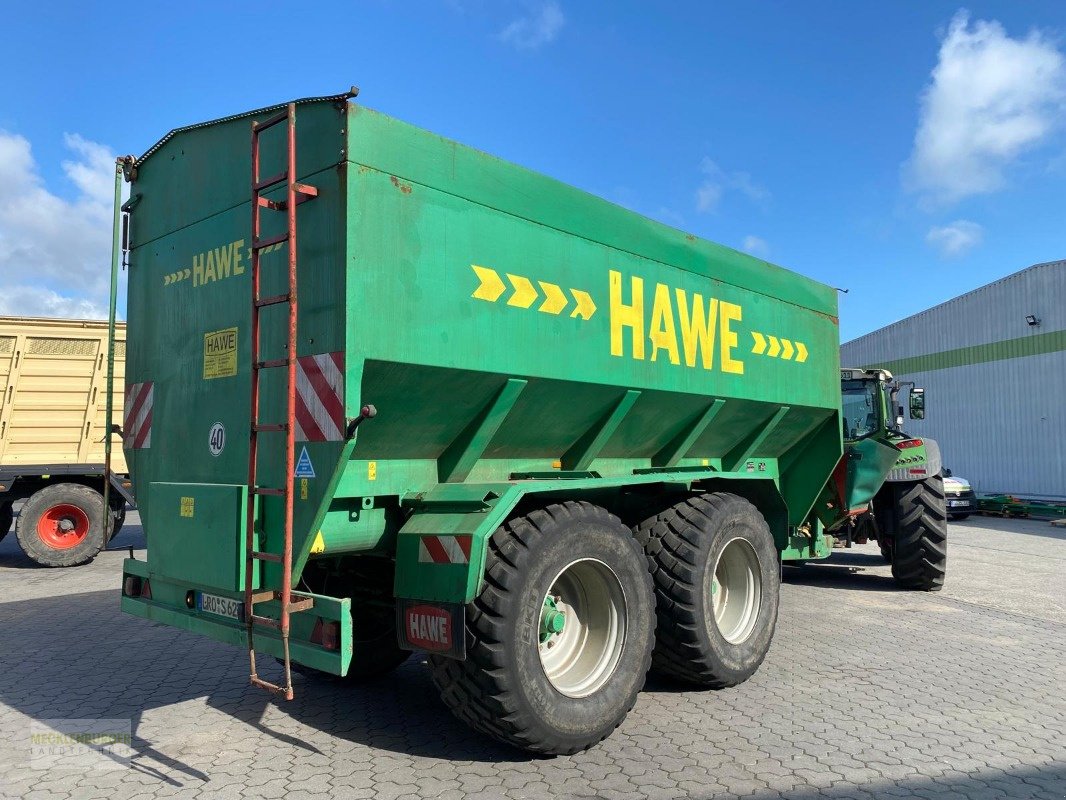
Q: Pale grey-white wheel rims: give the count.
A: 2